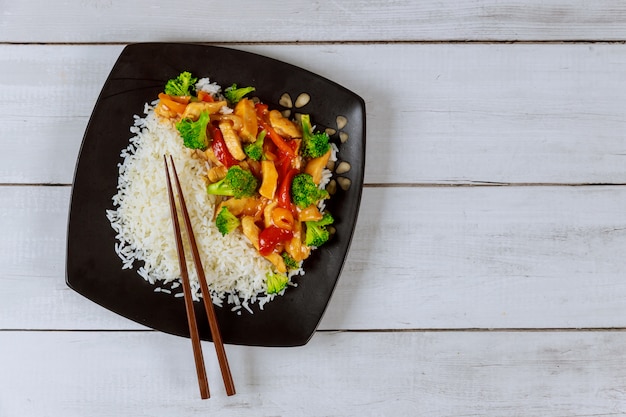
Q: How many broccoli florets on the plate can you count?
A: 11